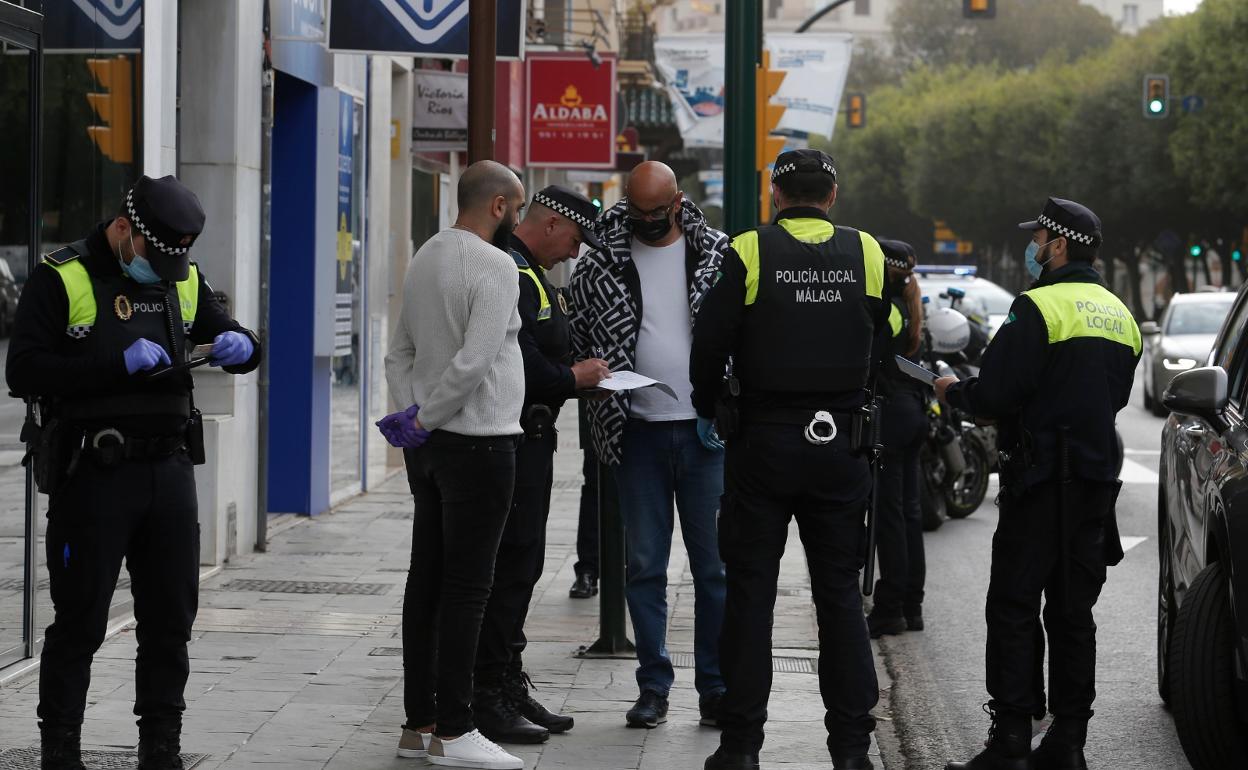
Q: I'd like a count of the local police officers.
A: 5